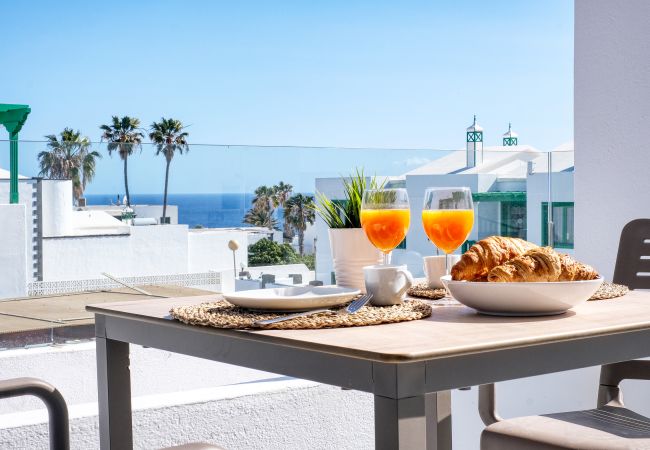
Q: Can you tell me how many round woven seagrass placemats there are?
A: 2